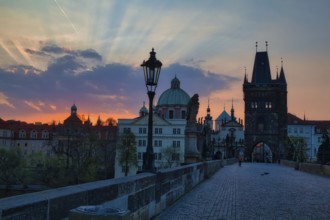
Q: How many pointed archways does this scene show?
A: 1